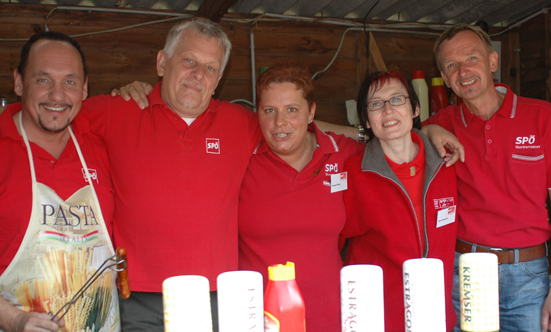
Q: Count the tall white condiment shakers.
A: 5